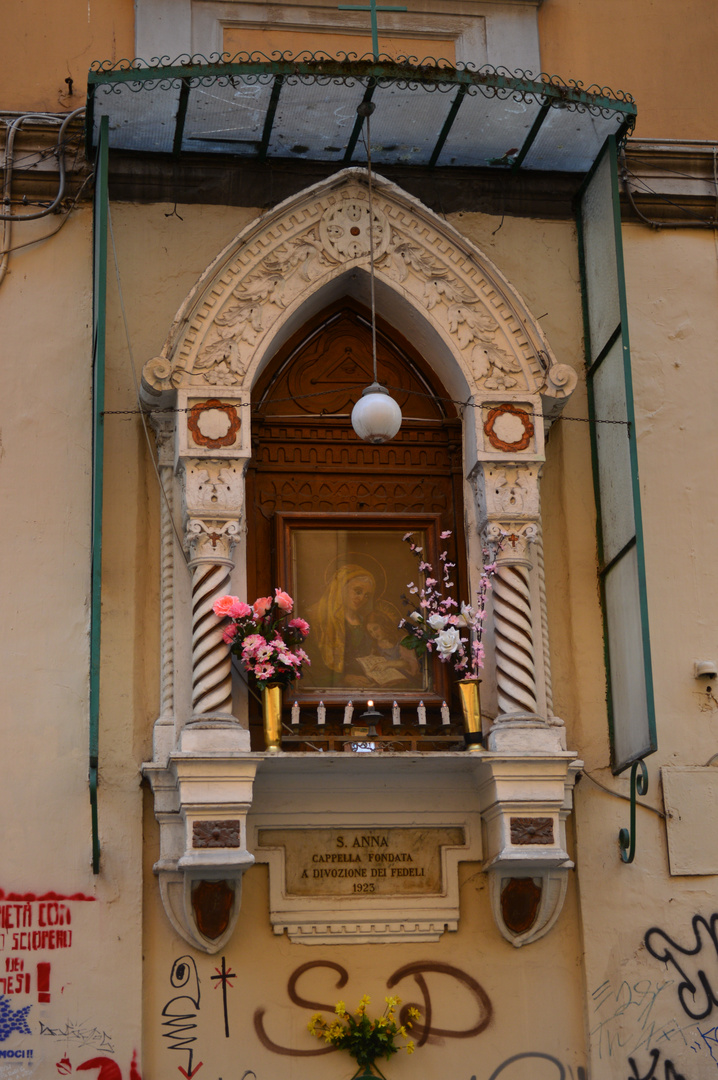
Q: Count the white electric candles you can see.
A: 6